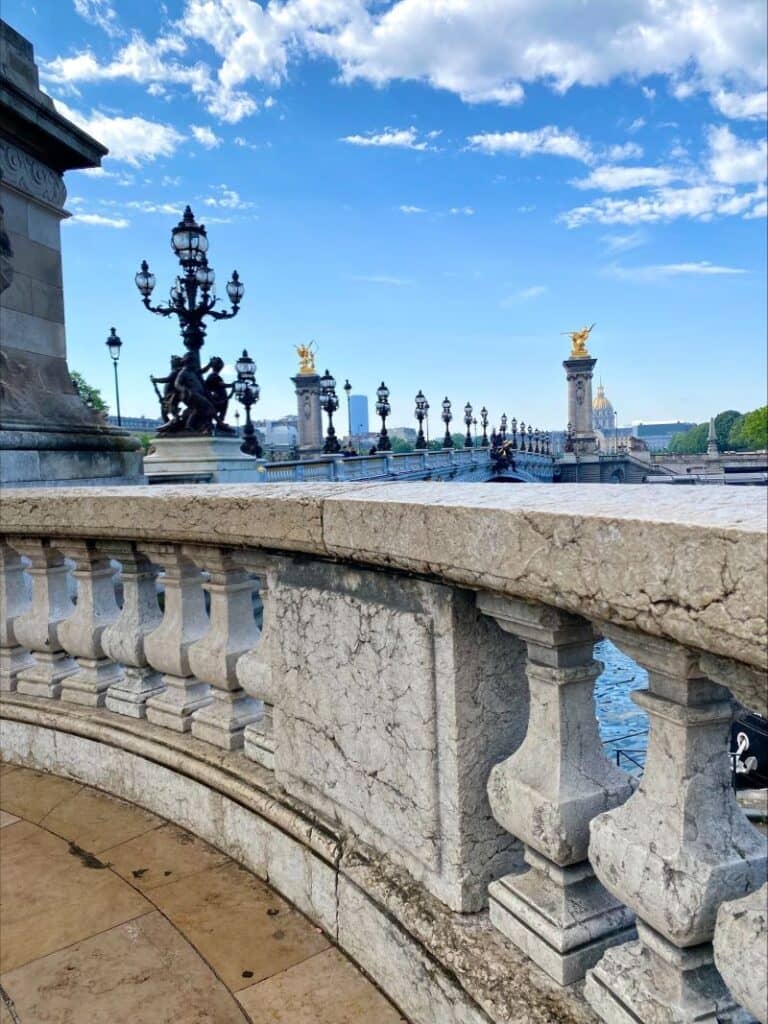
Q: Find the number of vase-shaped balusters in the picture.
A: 10